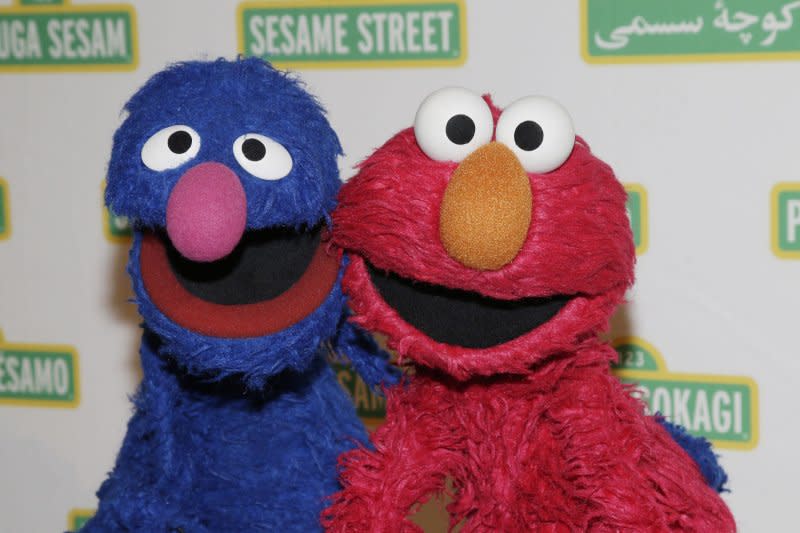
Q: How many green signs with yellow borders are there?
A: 11